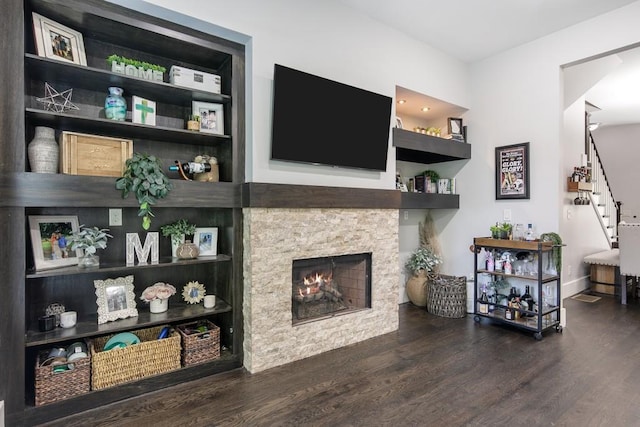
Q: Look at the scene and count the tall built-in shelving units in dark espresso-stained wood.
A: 1